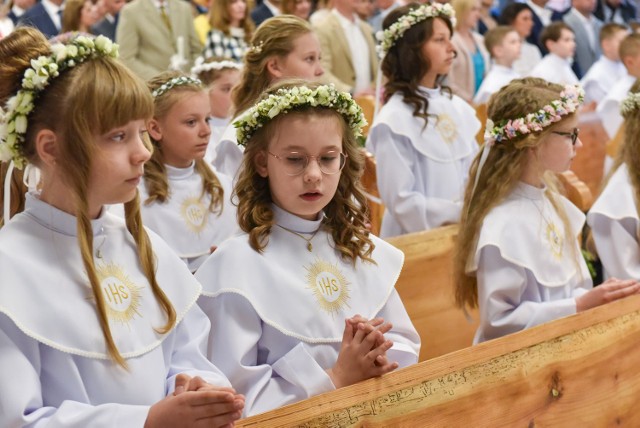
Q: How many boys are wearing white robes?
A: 4